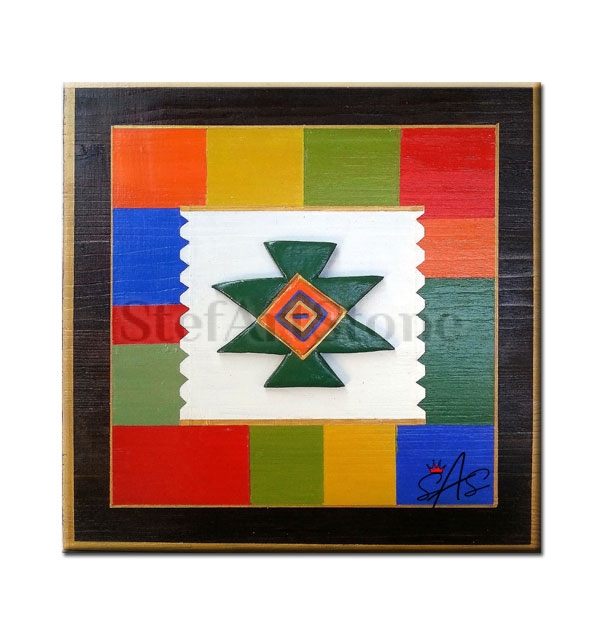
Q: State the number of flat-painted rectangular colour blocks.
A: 13